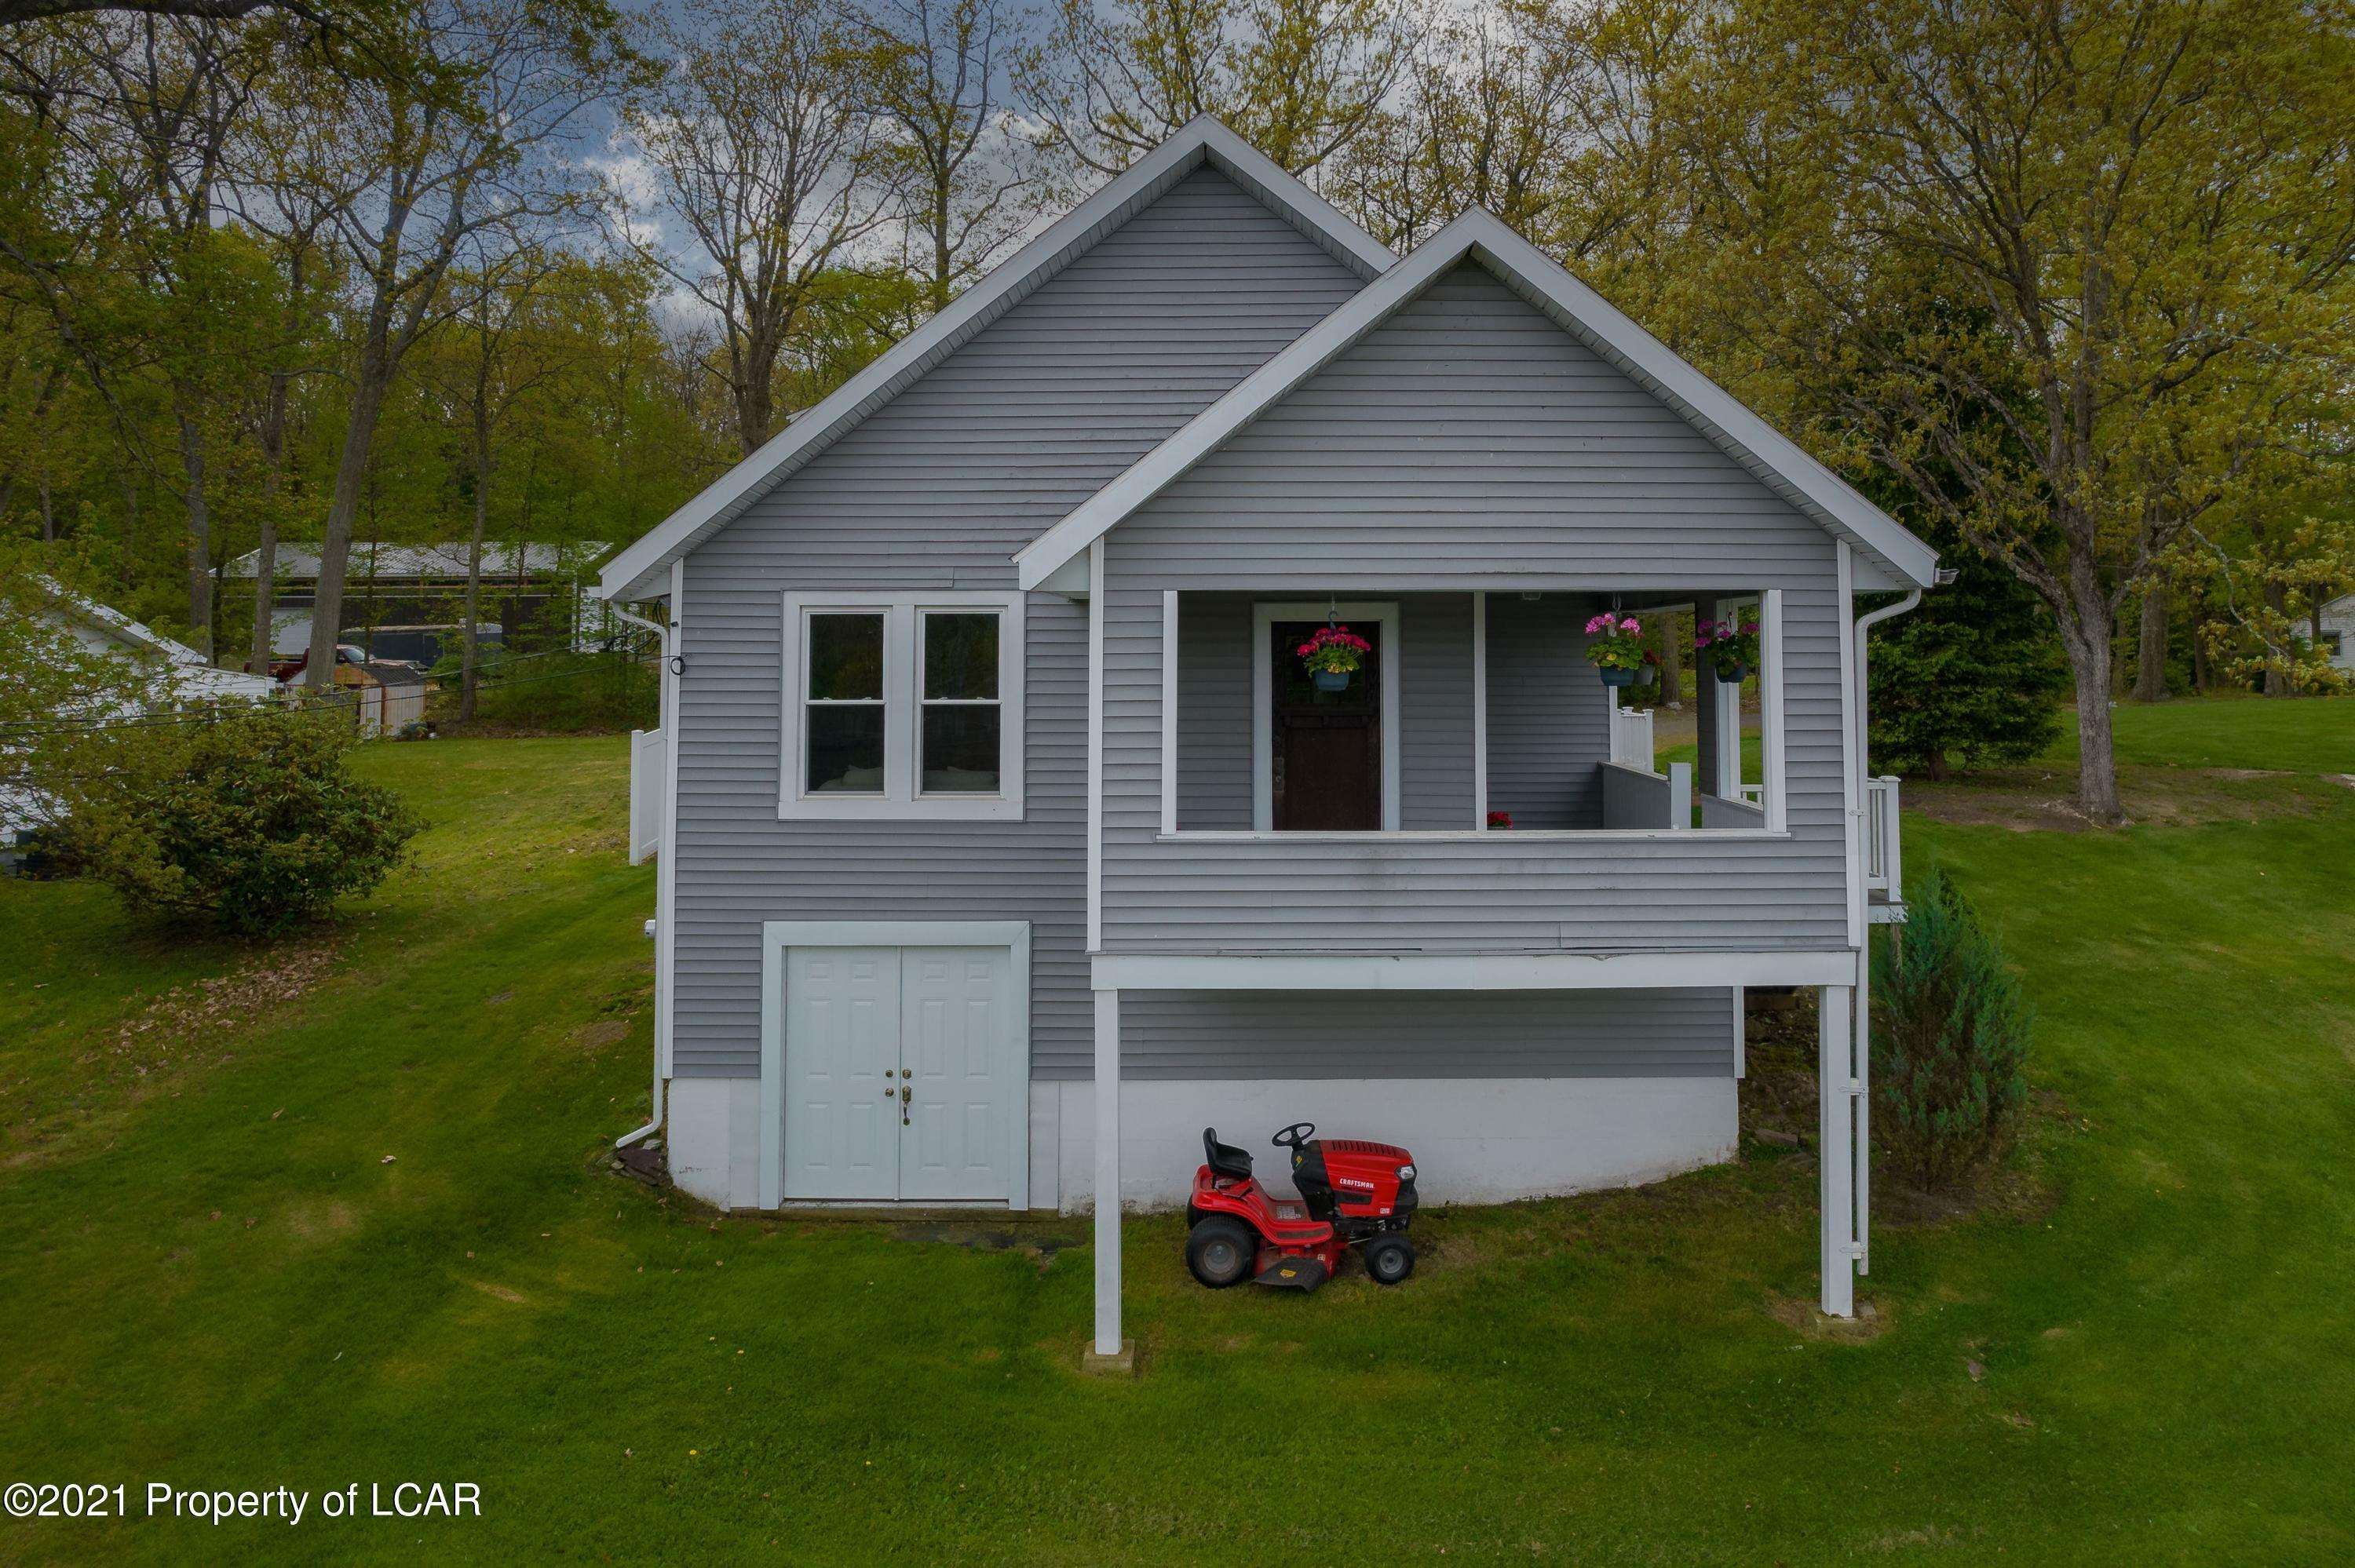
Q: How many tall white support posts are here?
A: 2